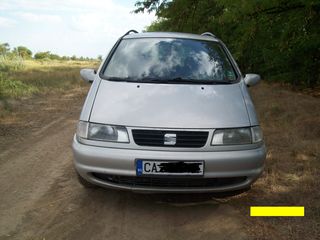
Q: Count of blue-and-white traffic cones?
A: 0